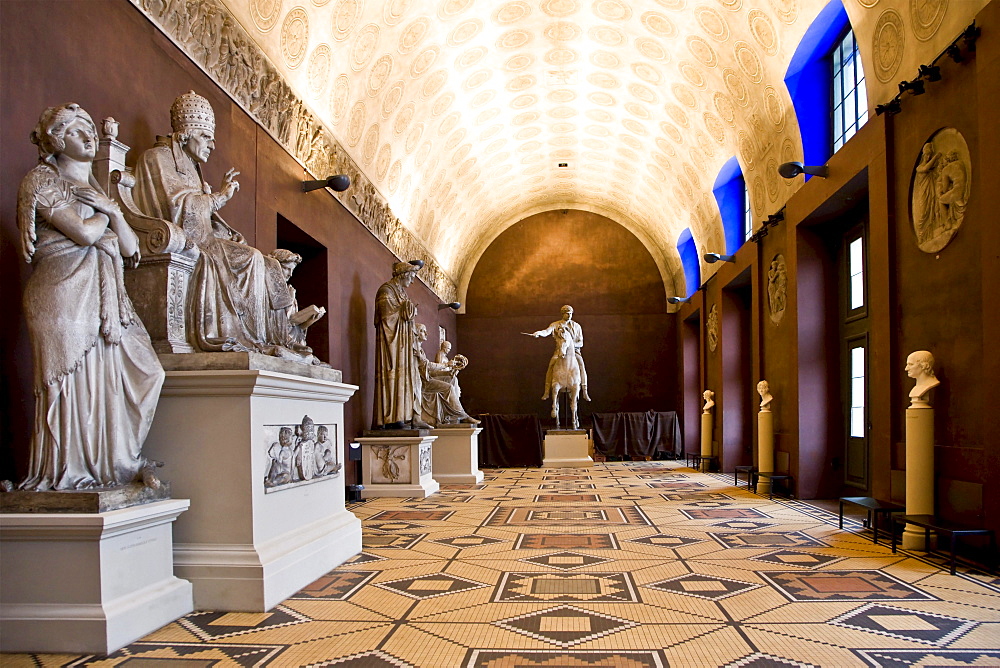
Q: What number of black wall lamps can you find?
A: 6